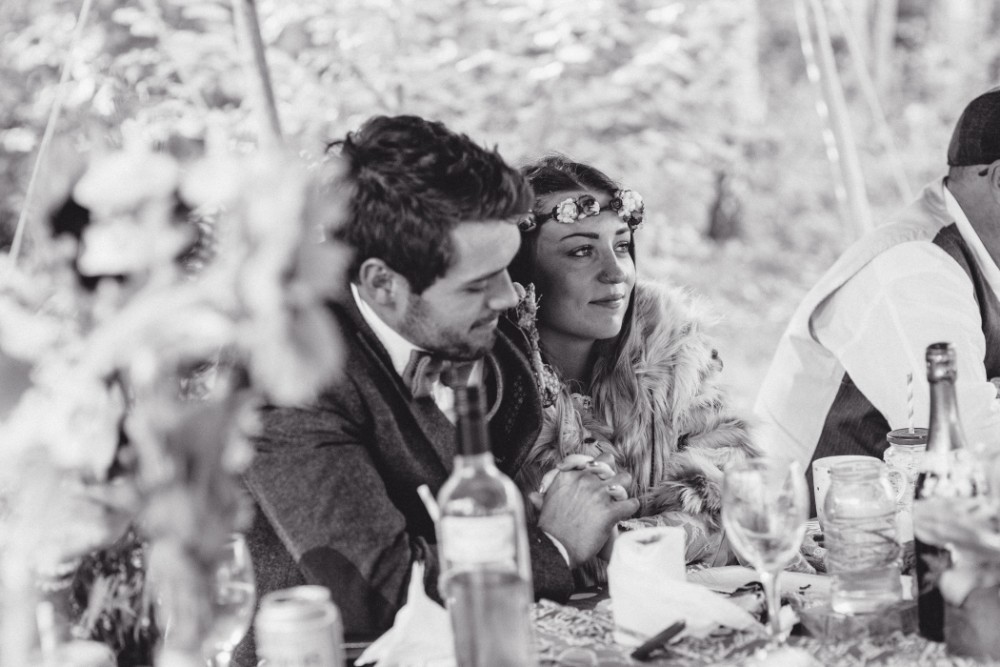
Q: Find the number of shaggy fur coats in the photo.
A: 1